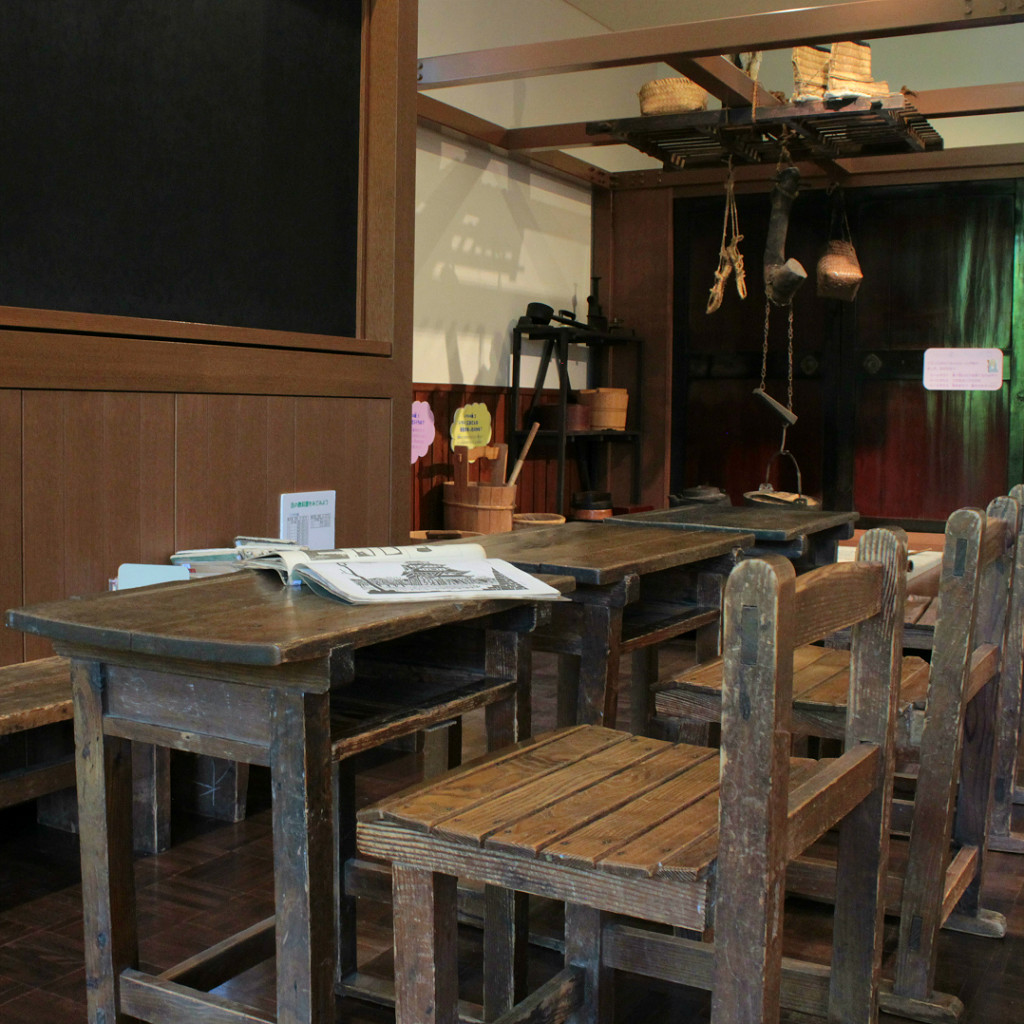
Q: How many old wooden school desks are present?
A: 3